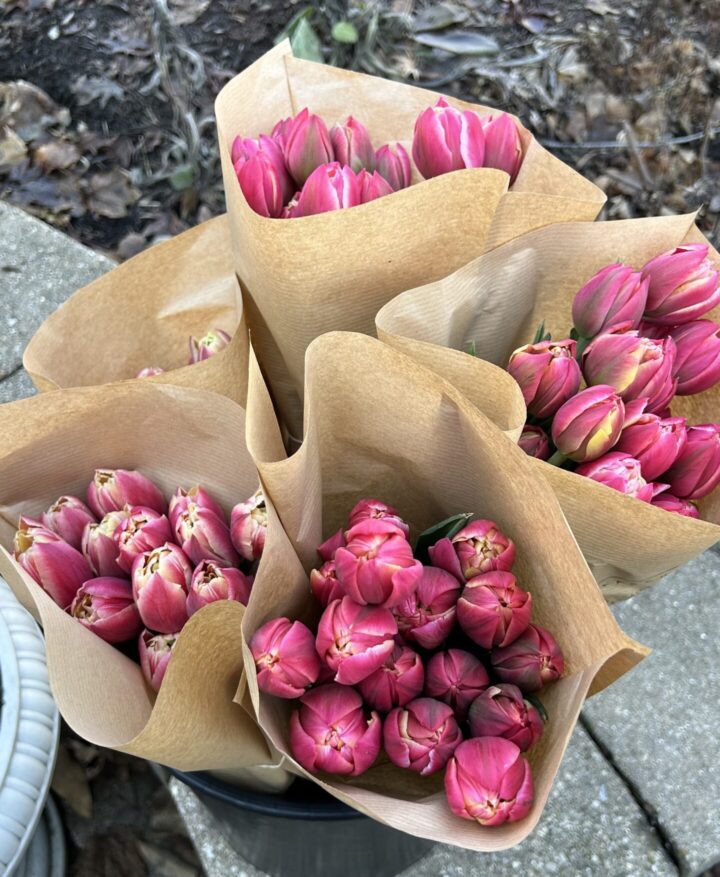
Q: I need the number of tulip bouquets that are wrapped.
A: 5